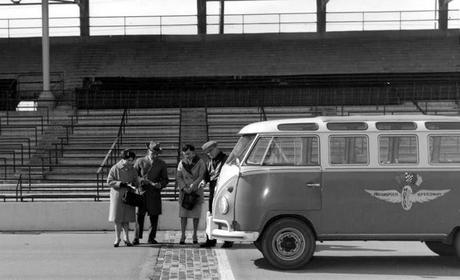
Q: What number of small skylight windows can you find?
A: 4